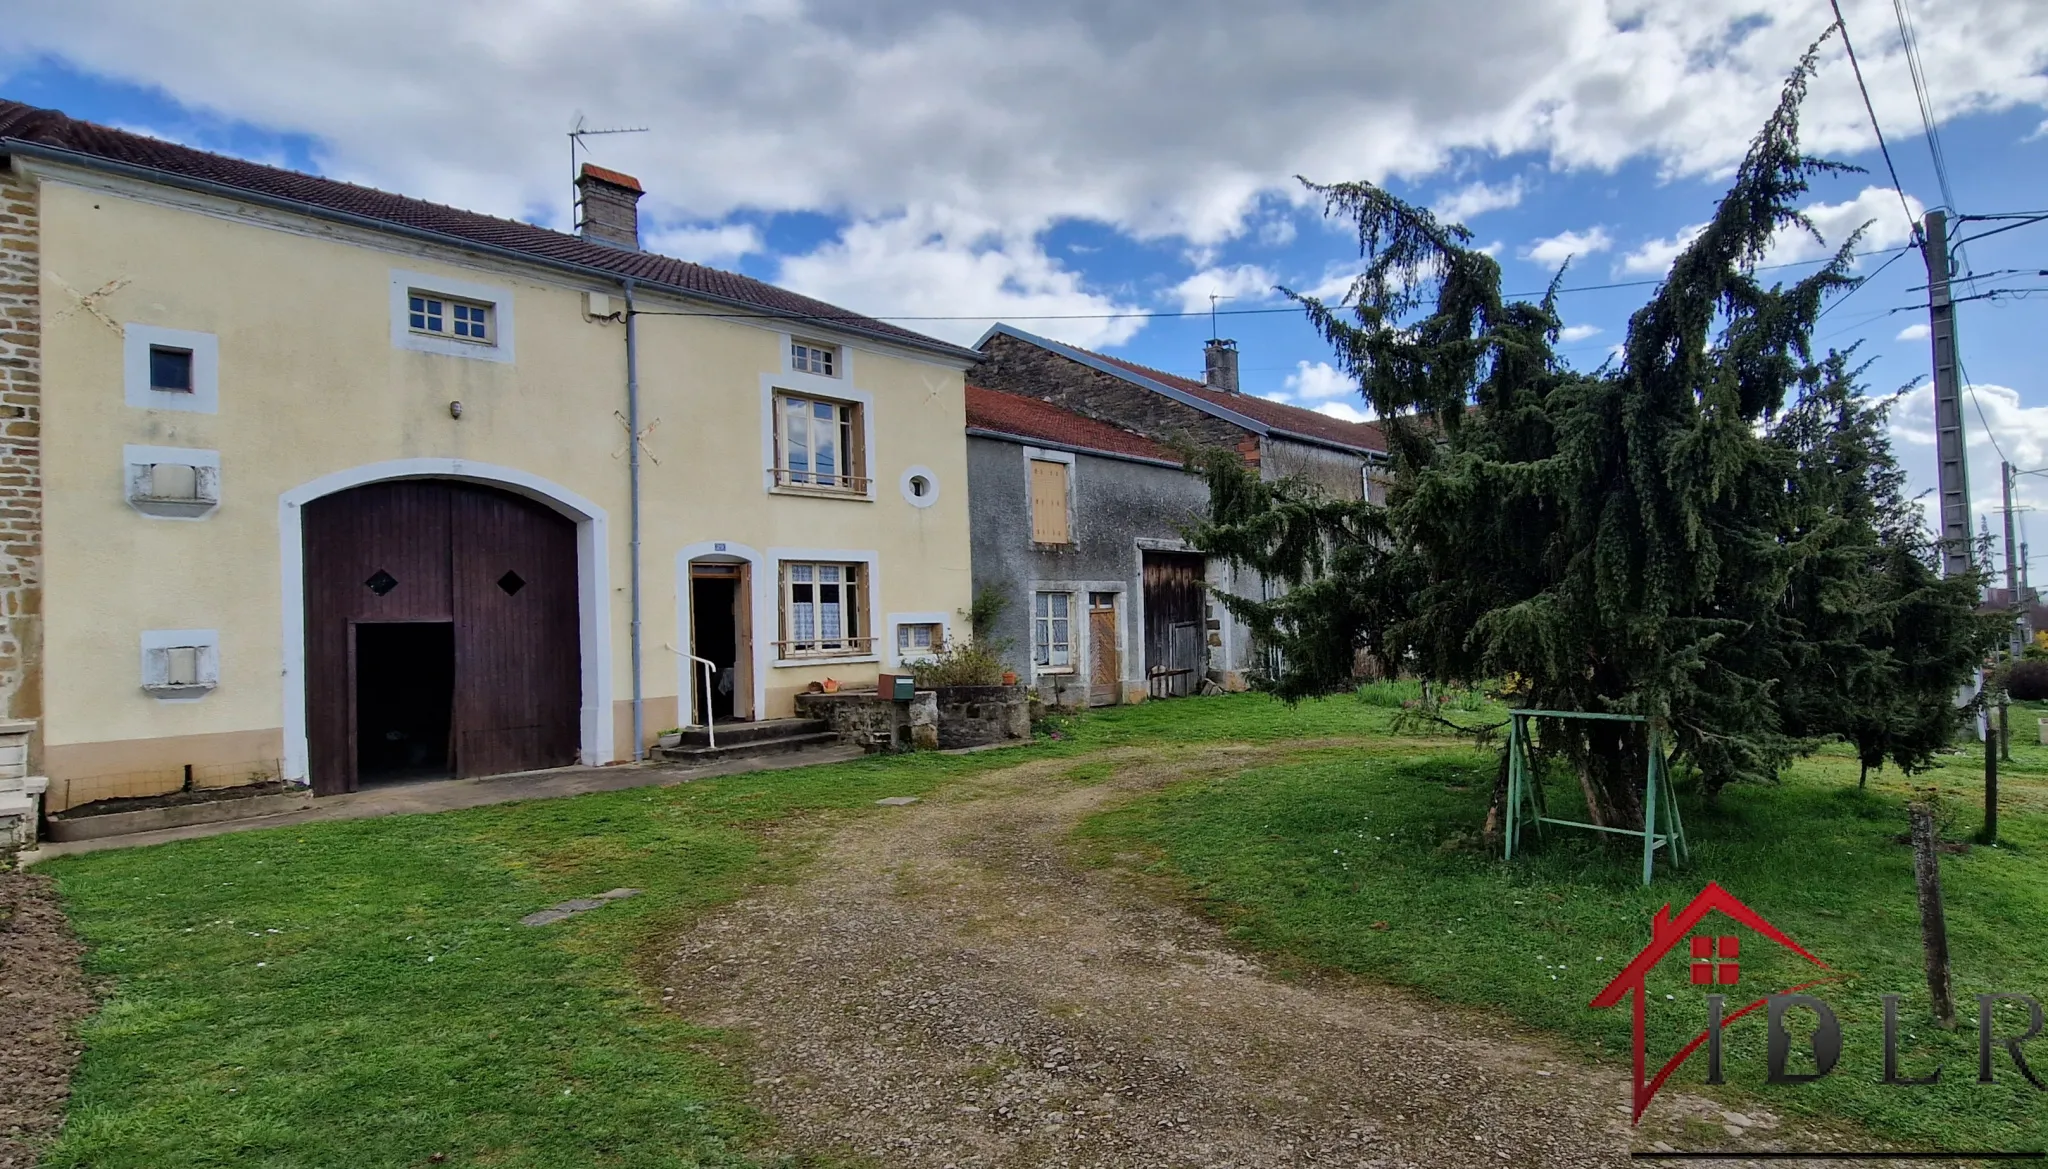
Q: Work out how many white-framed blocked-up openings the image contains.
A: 2